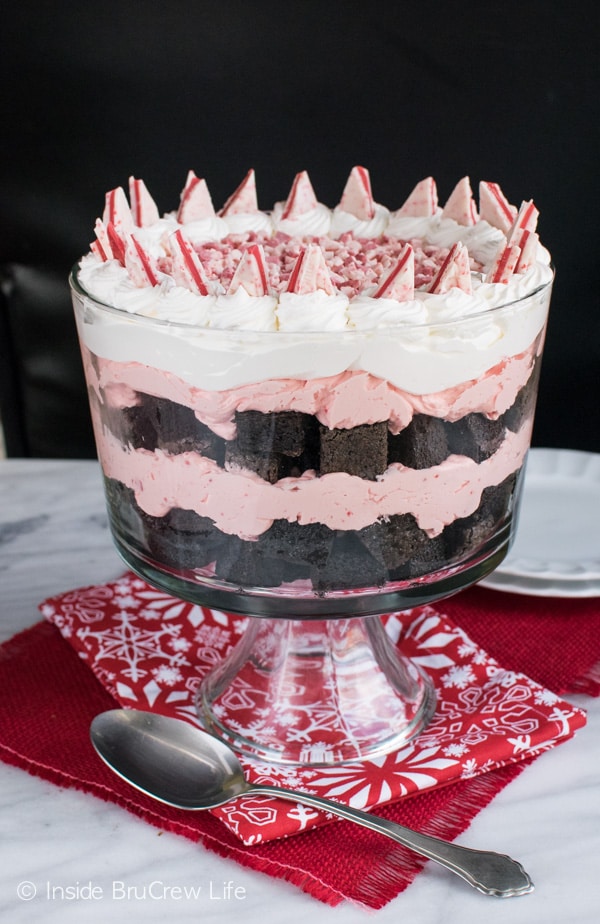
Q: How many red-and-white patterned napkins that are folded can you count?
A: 1